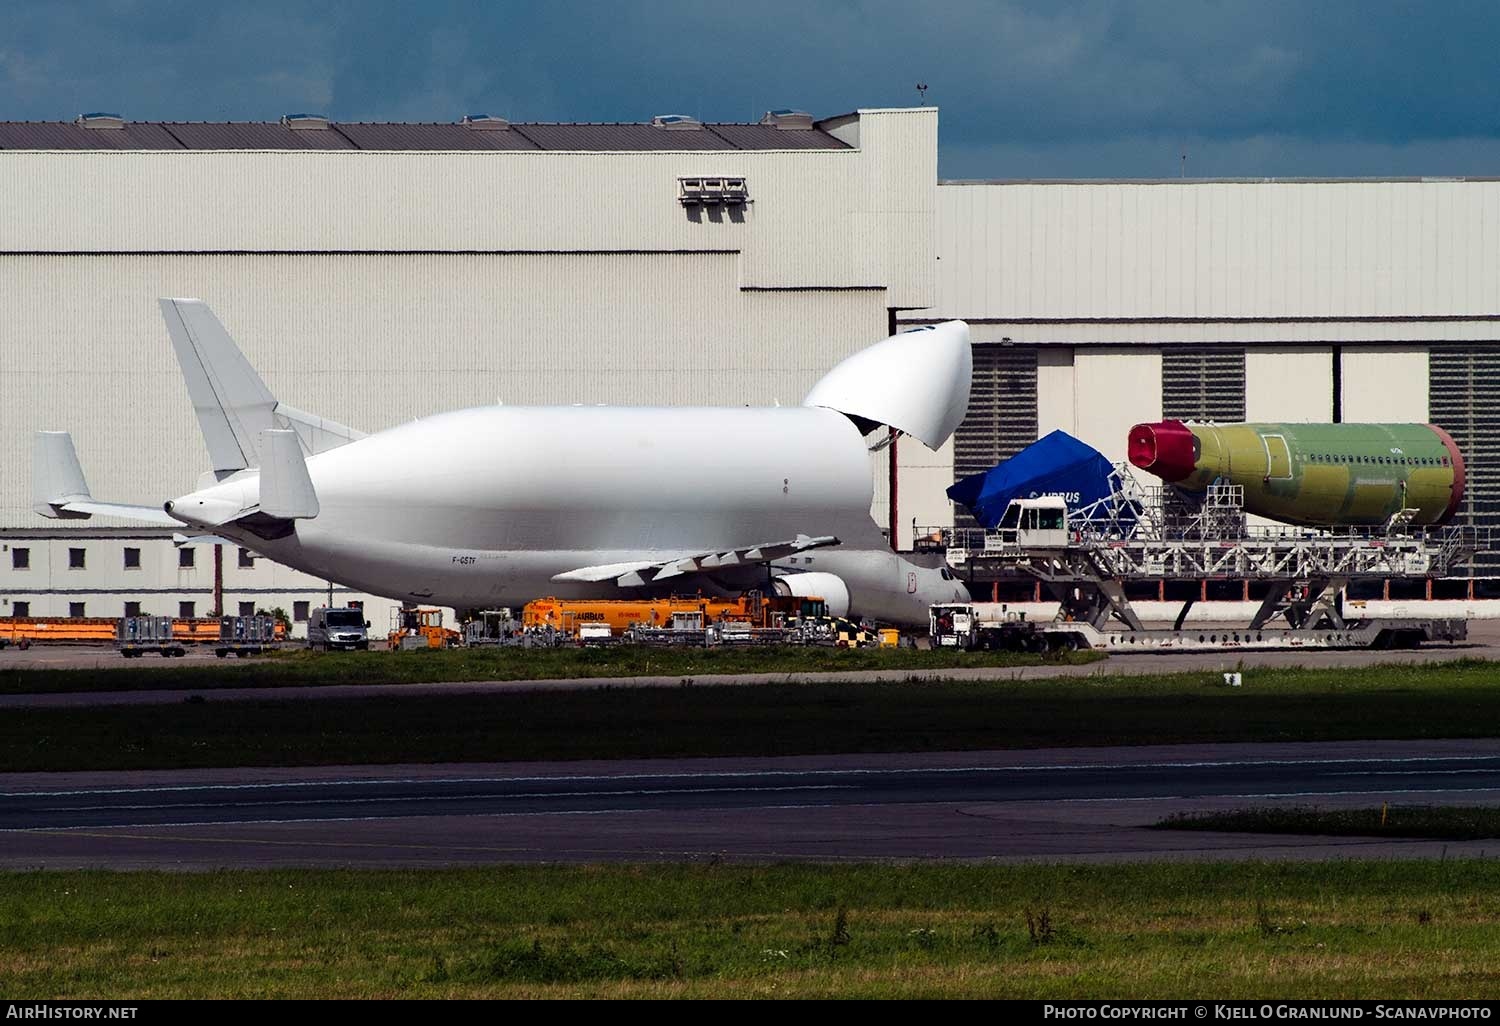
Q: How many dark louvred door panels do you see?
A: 3